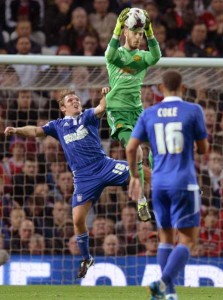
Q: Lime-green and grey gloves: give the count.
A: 2